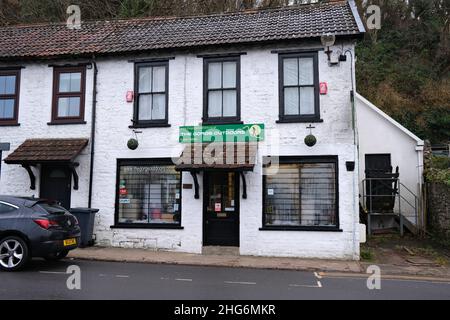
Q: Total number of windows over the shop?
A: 3